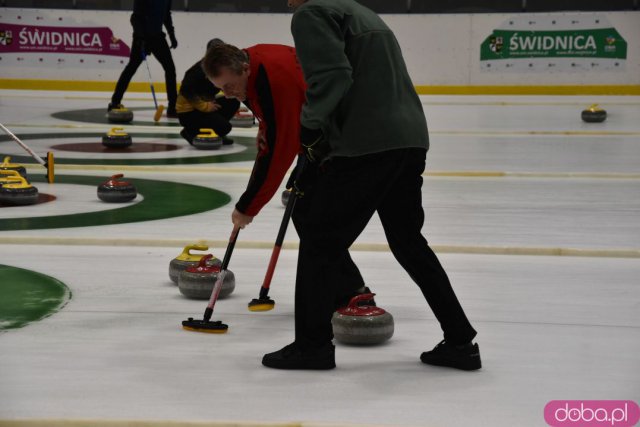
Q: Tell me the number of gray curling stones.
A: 13